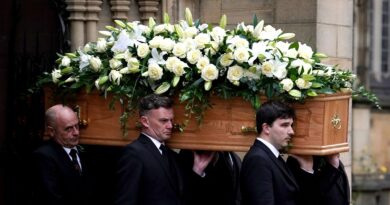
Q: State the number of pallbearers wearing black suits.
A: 3